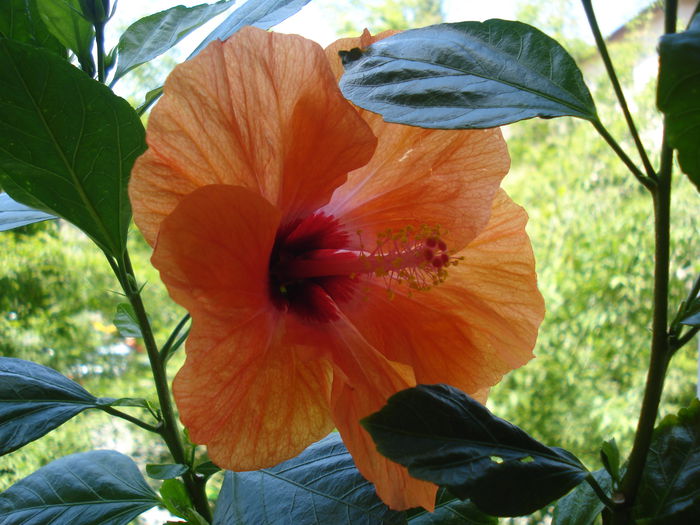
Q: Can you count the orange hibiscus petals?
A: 5